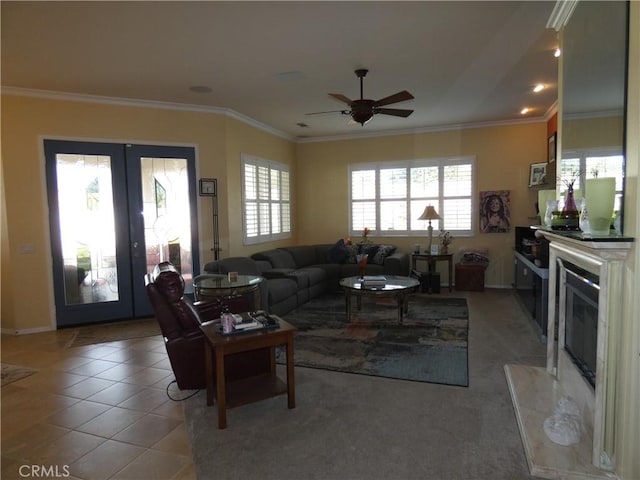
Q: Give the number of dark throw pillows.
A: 2